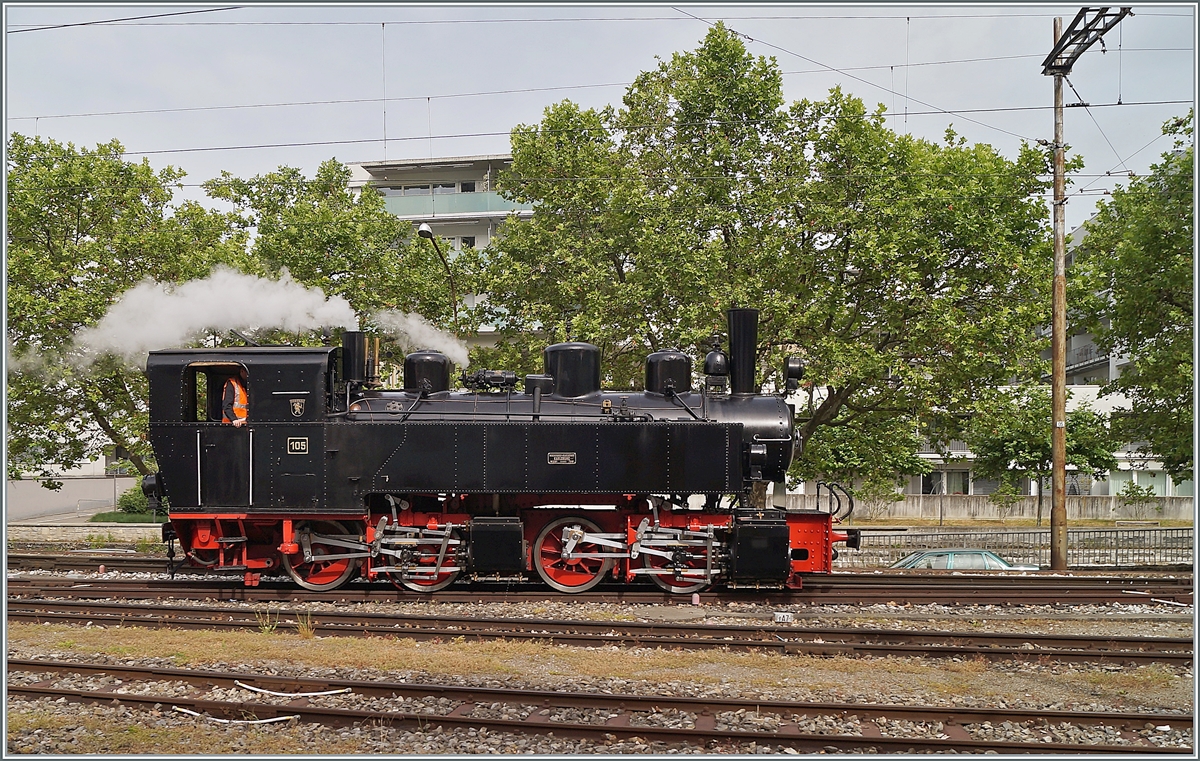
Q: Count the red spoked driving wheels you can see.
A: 4